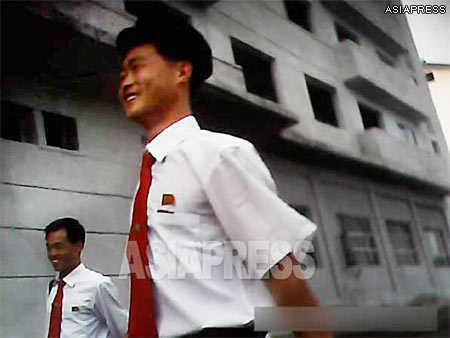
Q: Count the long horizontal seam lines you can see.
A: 3